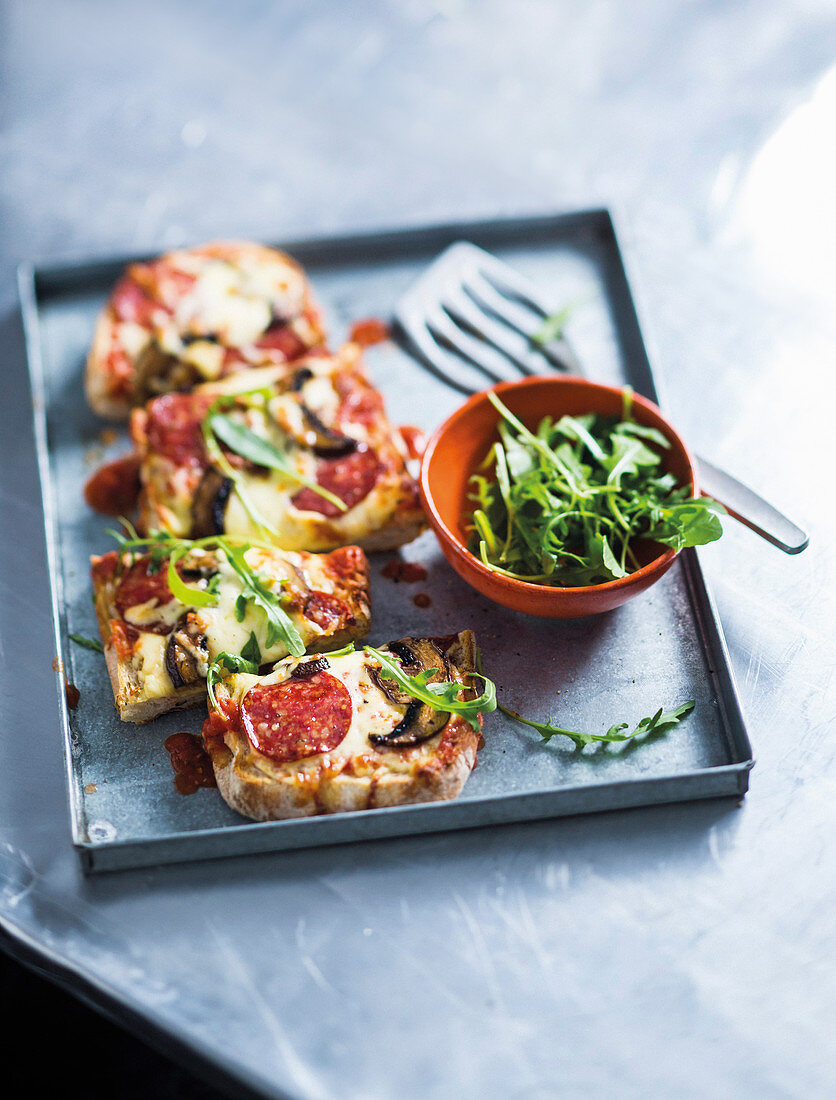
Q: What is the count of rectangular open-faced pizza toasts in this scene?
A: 4